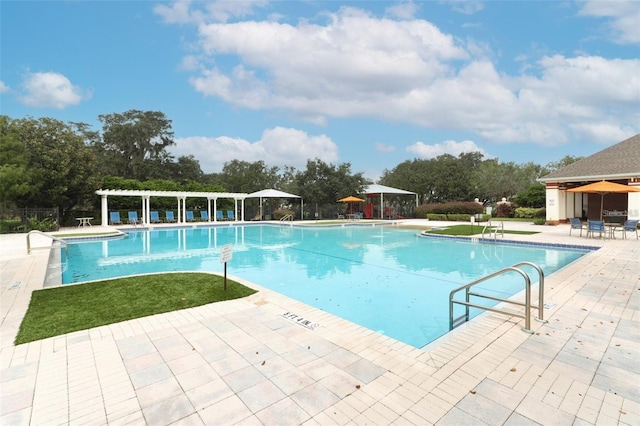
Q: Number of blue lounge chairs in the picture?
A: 8